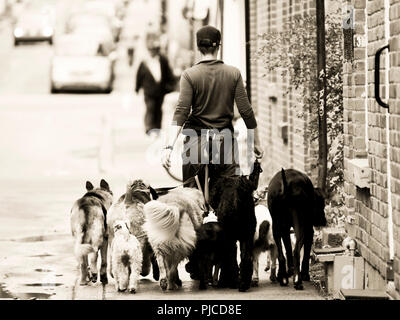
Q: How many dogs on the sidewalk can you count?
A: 8